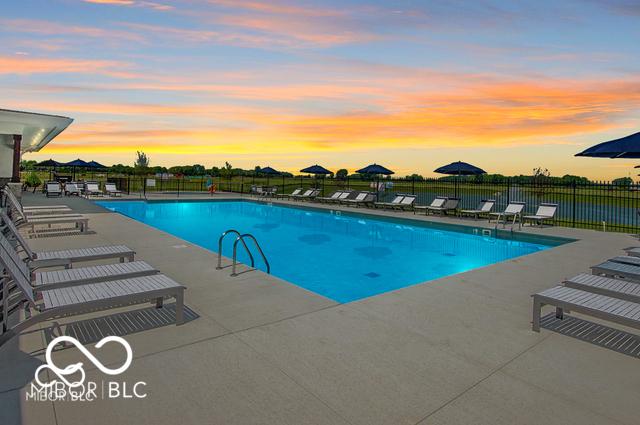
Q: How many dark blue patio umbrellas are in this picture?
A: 8